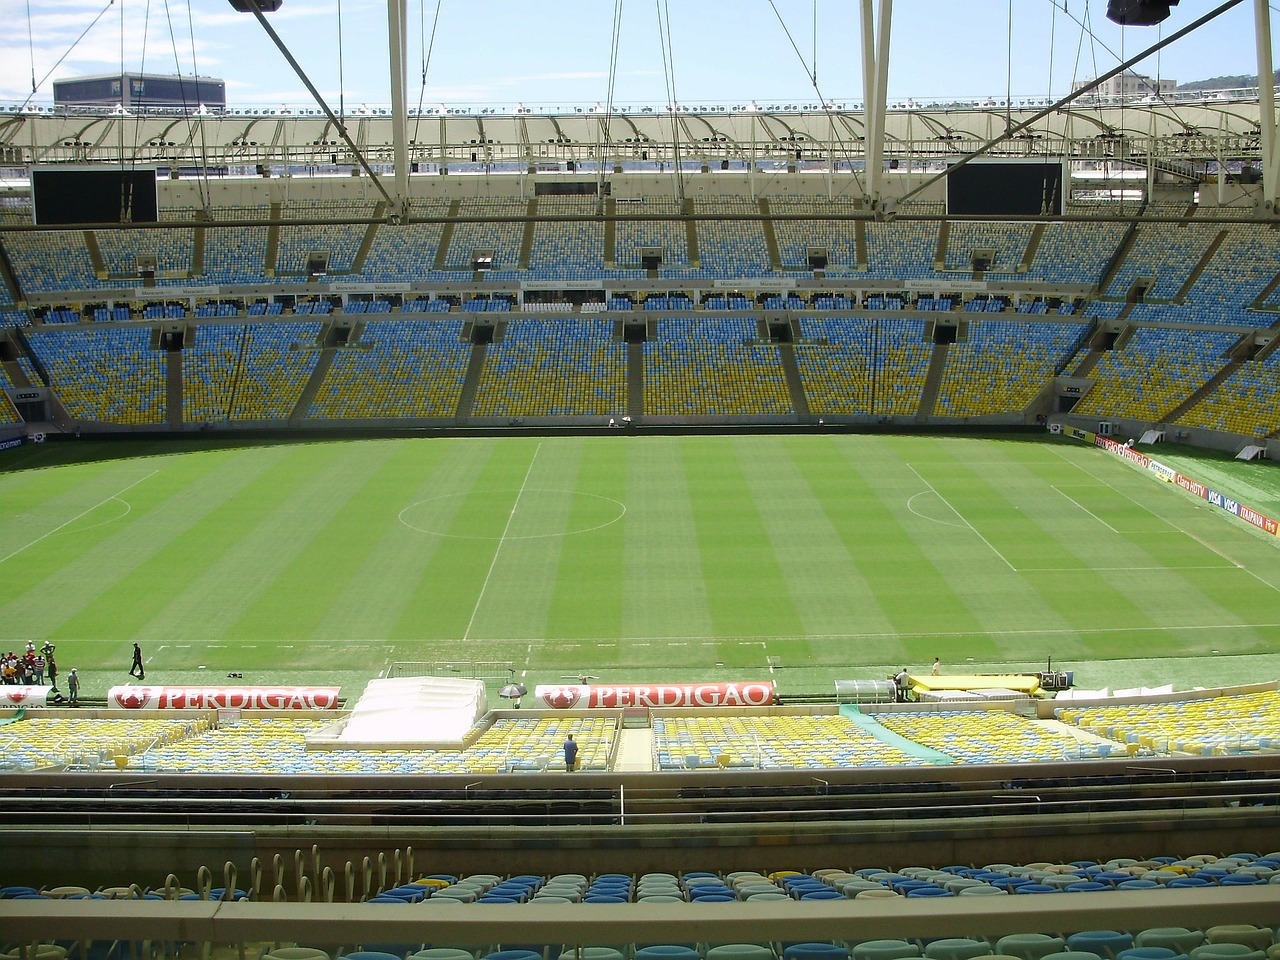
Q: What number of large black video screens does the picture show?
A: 2